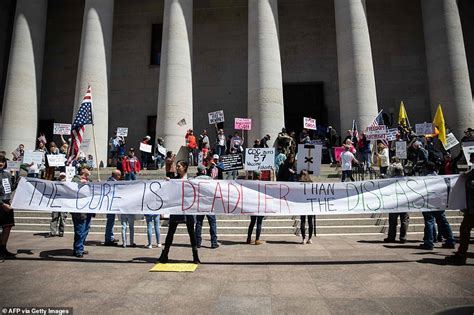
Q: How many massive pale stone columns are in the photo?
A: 6